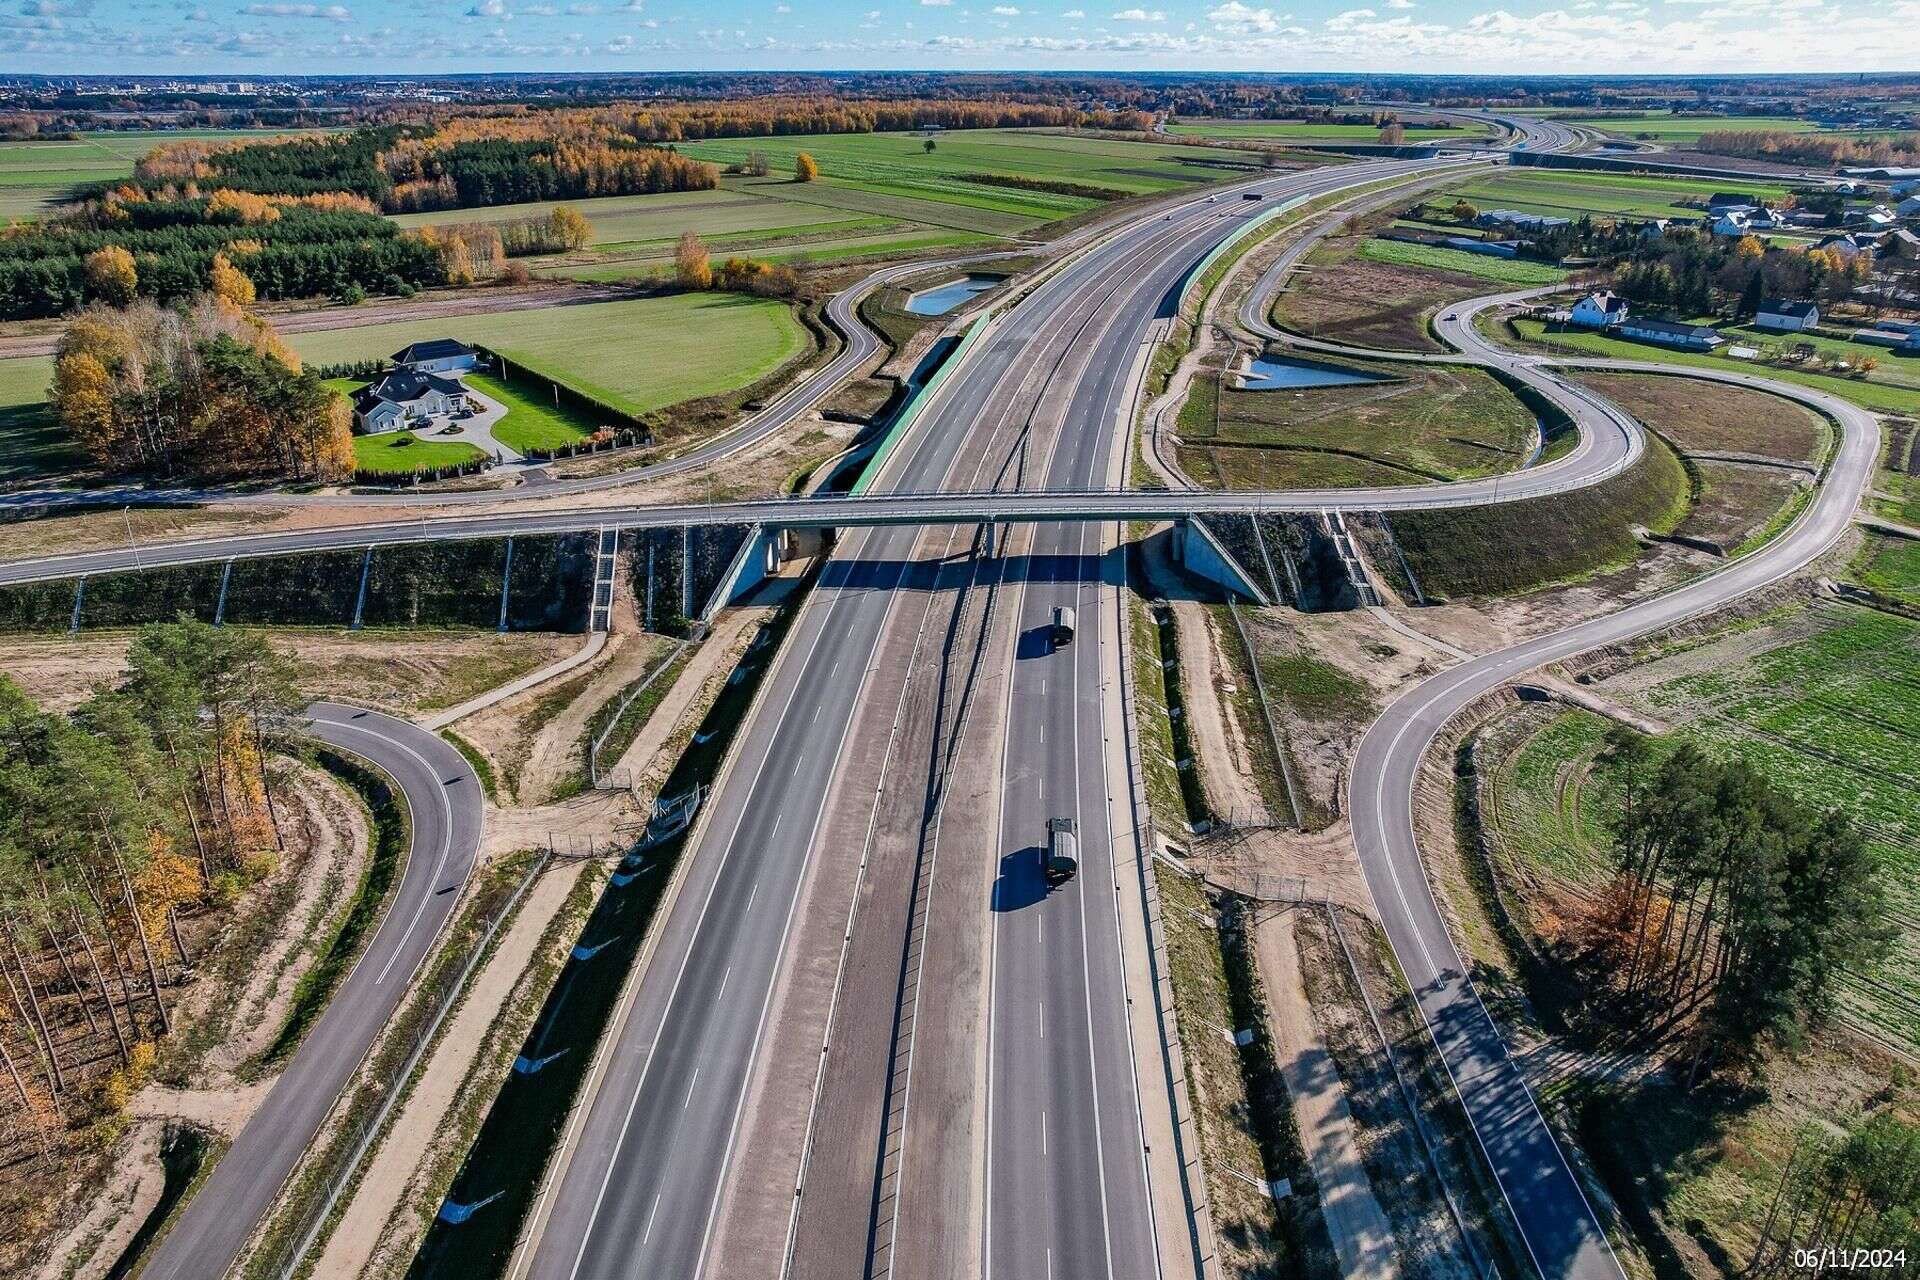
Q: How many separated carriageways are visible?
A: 2